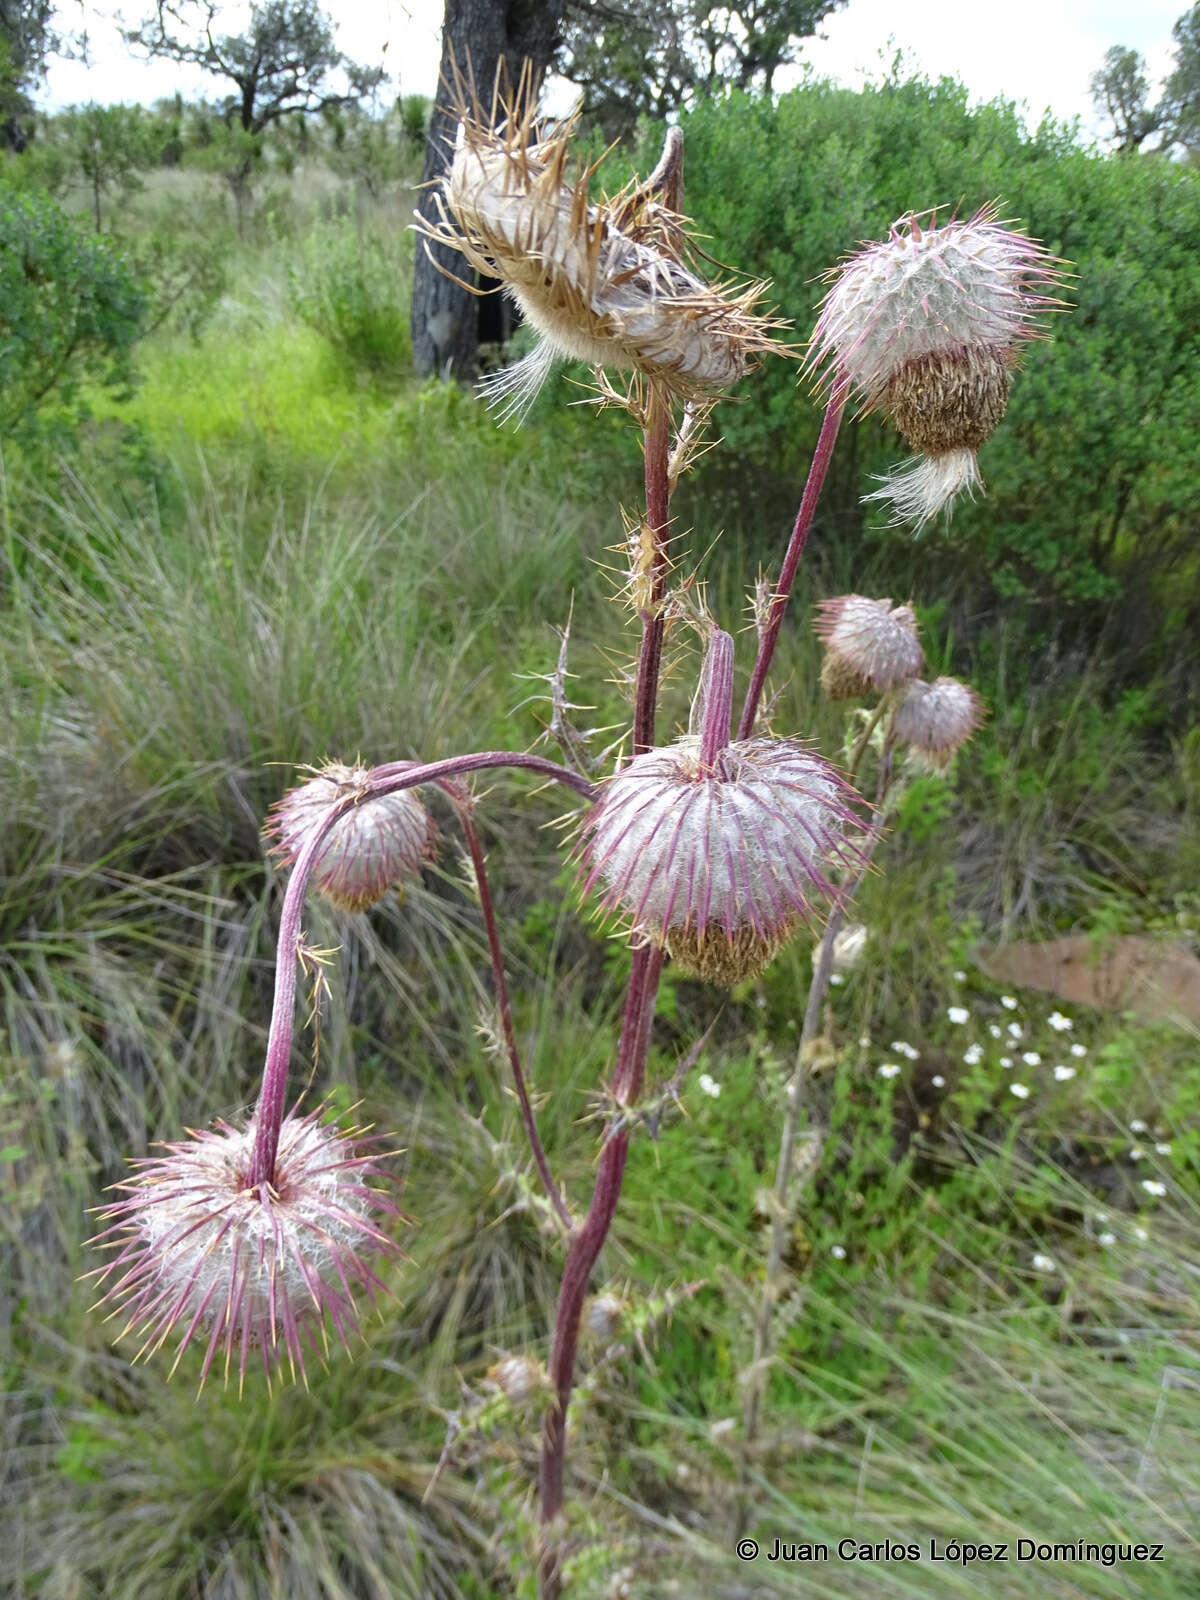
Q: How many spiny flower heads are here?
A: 7